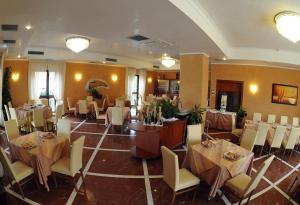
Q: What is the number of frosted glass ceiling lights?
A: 3